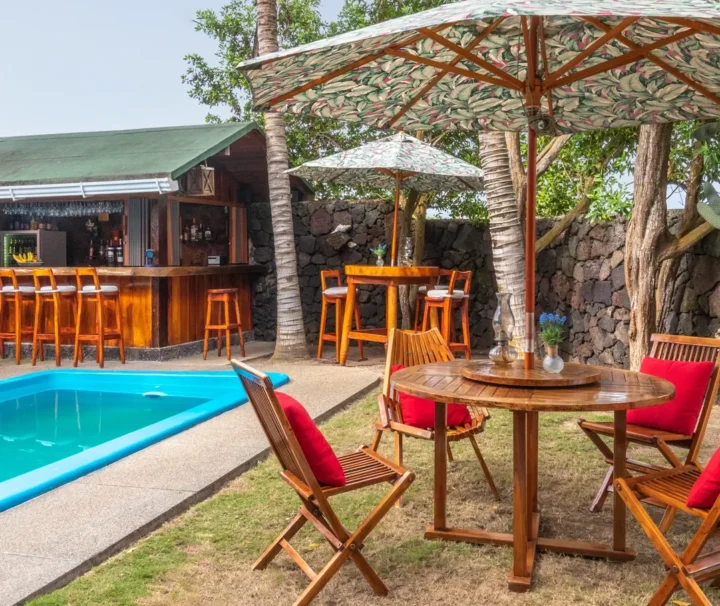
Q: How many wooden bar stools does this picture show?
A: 7